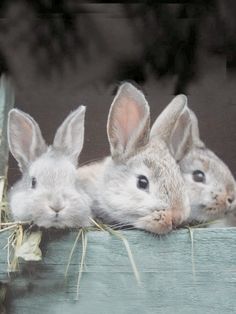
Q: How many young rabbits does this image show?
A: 3